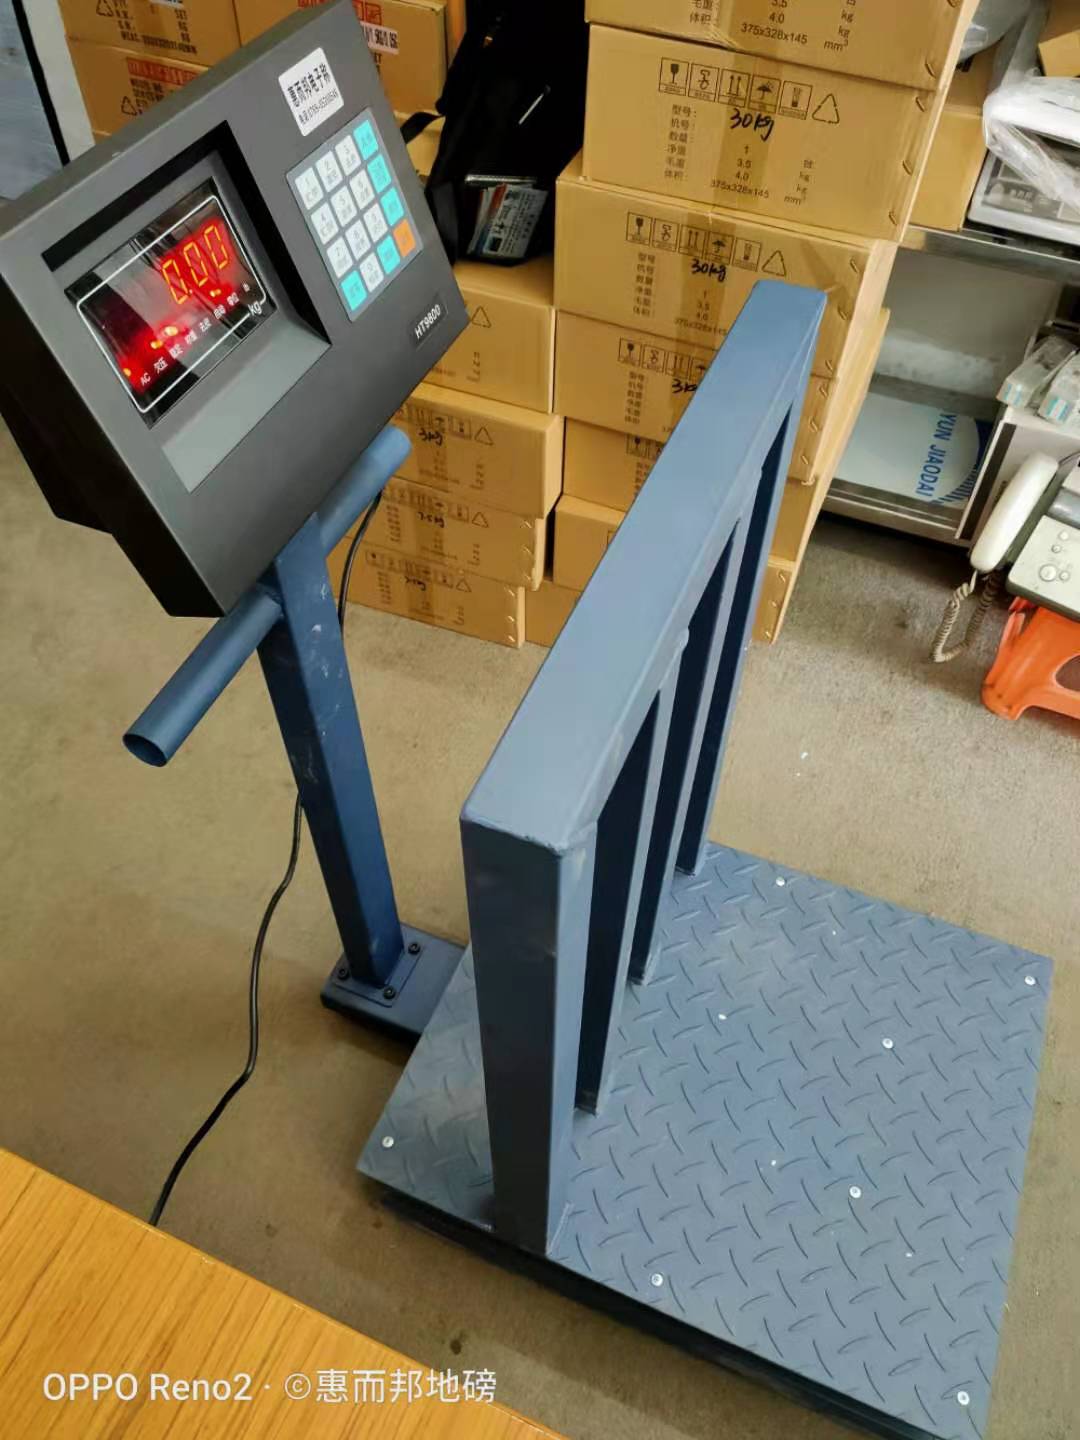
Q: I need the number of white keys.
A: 10